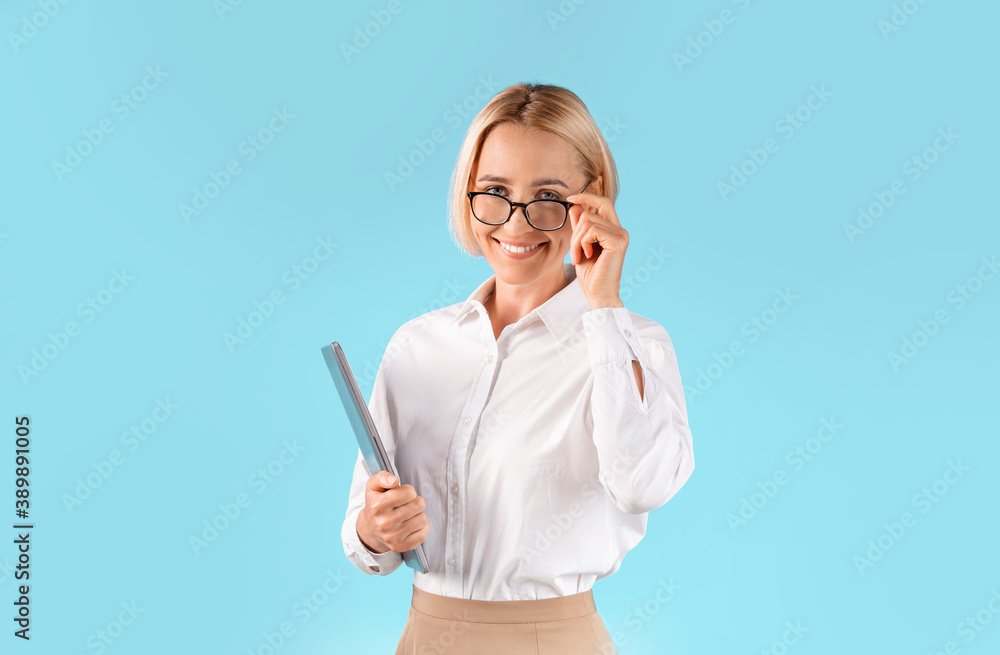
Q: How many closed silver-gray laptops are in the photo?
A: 1